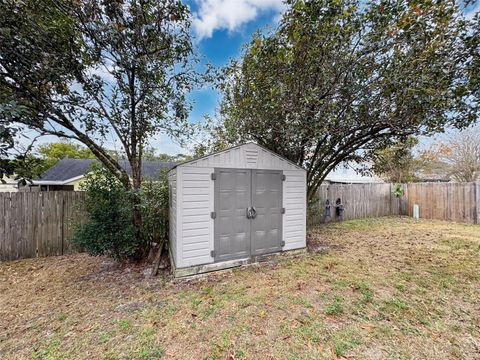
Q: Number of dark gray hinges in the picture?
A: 6